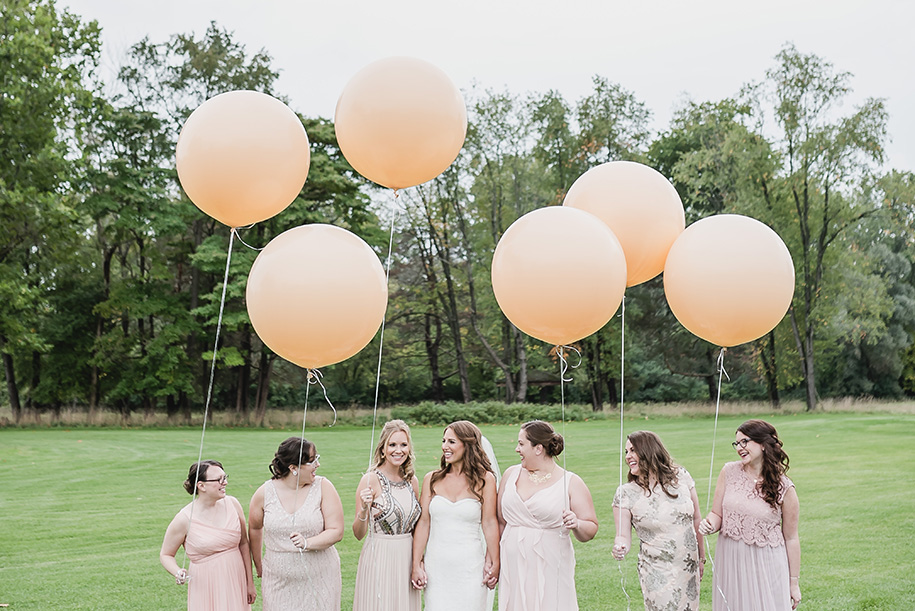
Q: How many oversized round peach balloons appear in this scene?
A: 6